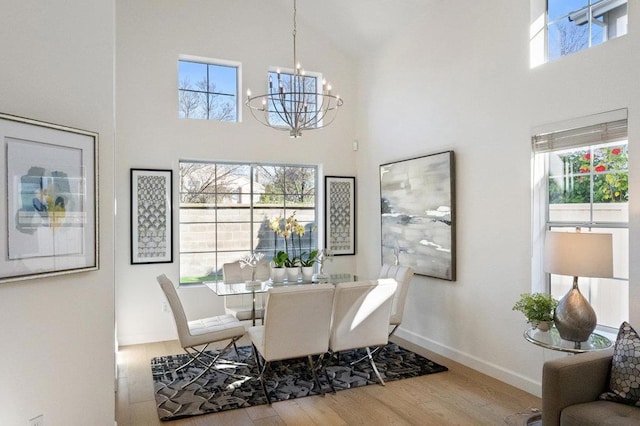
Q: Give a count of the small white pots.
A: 3